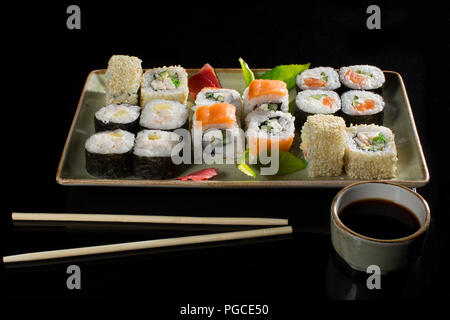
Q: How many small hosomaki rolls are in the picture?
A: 8